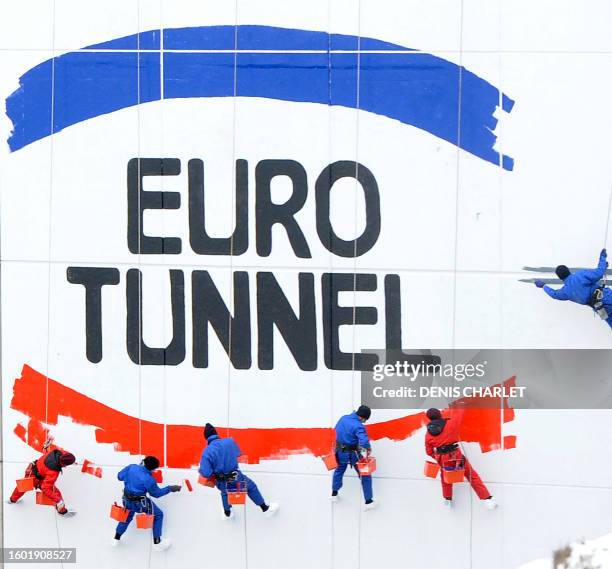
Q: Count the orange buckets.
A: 10